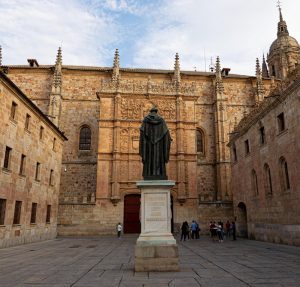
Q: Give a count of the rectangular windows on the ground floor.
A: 4